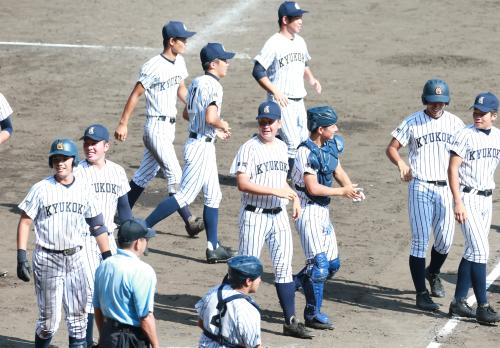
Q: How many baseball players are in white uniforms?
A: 11